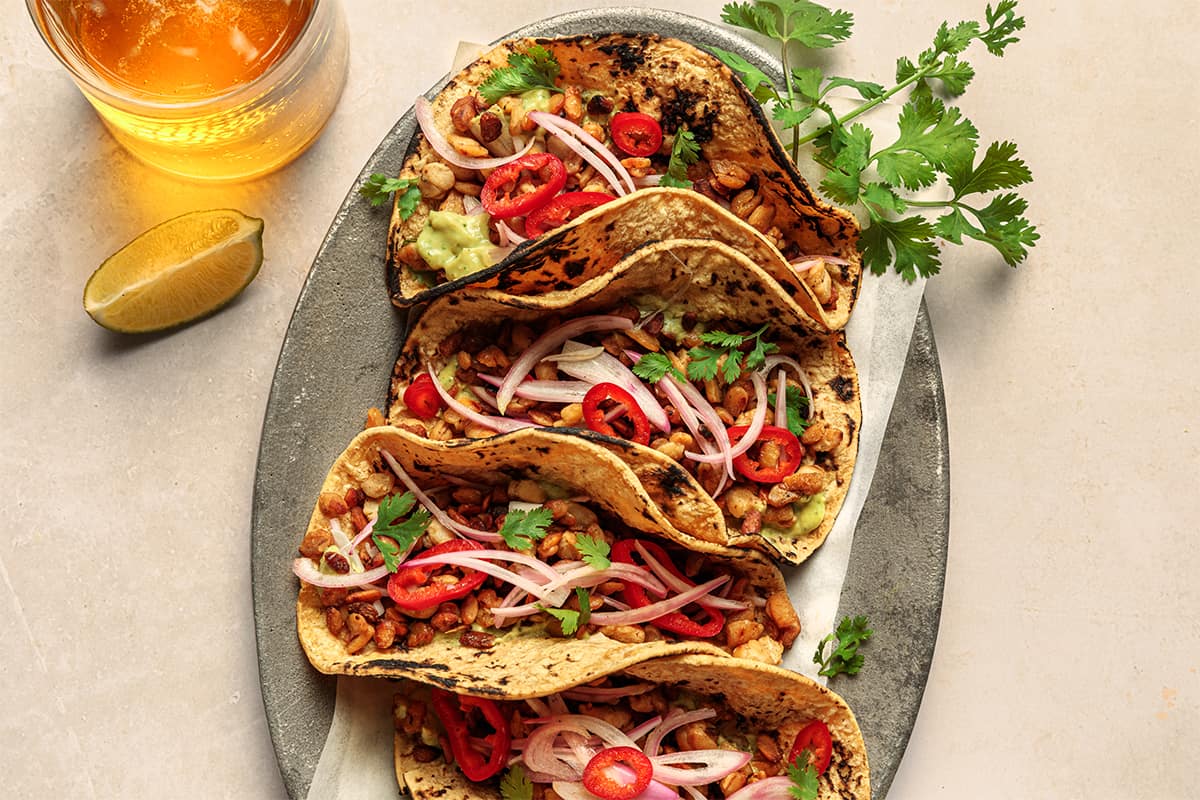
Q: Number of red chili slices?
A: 11